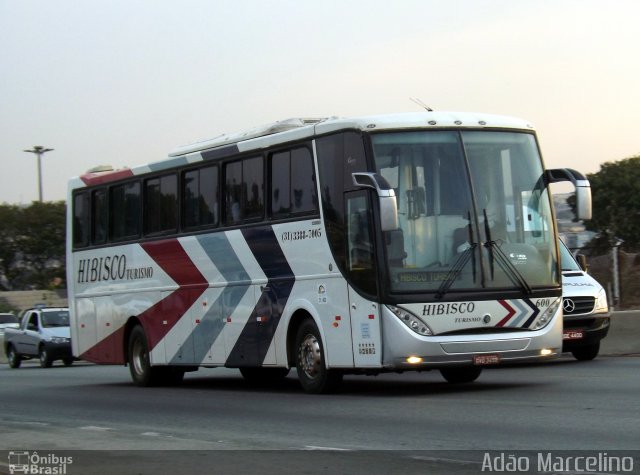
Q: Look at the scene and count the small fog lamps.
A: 2